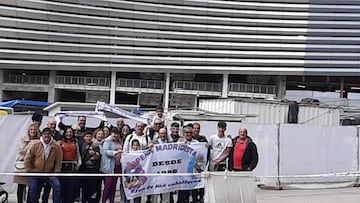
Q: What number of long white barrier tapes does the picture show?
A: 1